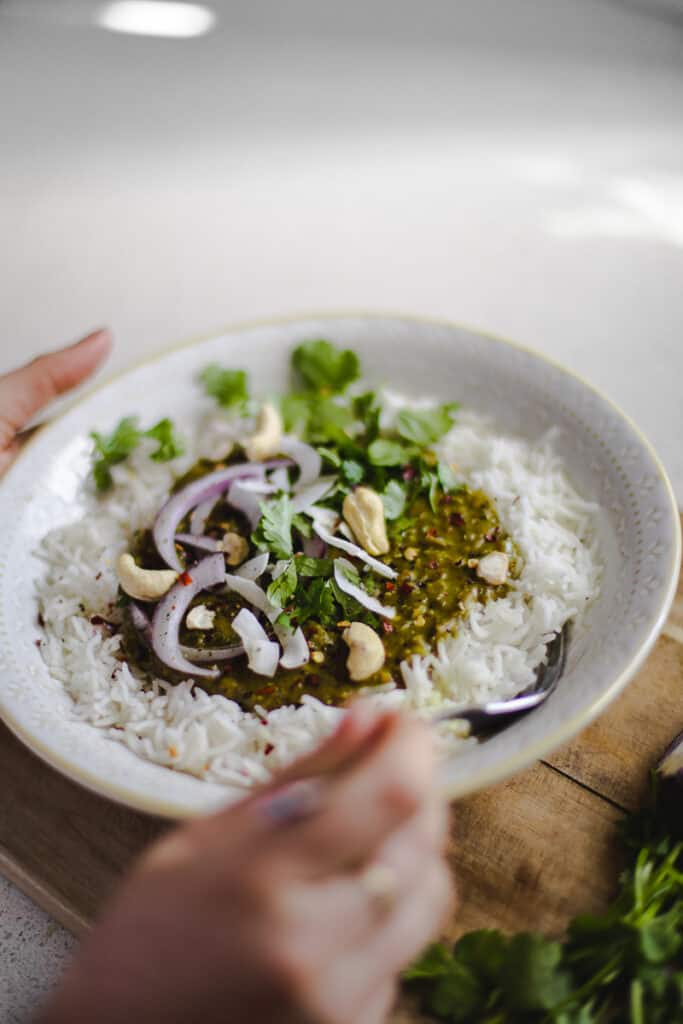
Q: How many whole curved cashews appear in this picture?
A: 4